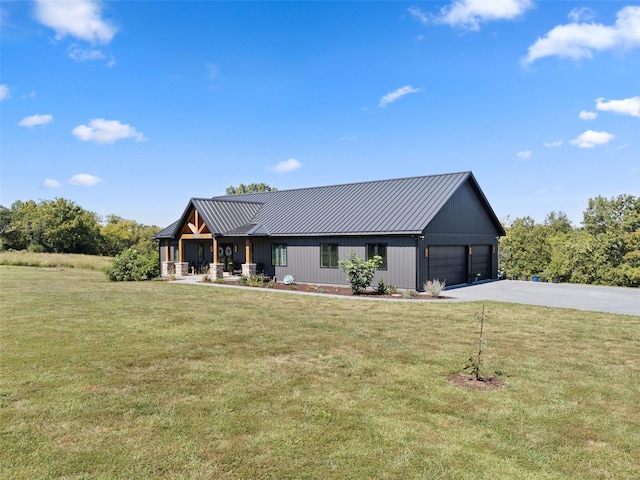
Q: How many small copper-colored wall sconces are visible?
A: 5